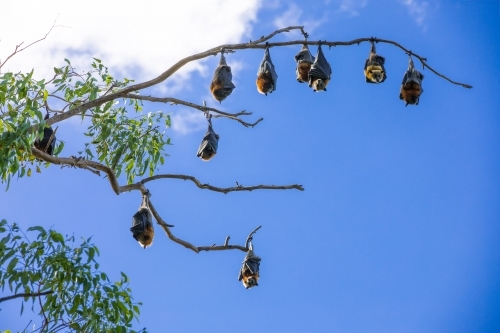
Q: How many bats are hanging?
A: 10